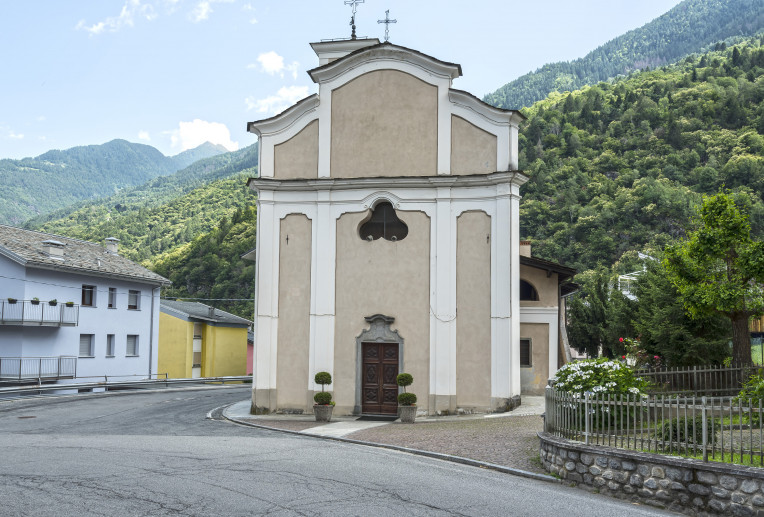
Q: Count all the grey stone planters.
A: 2